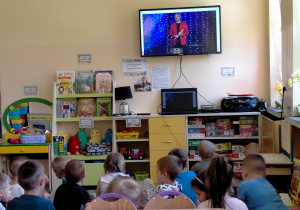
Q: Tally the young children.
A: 14